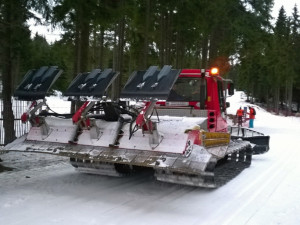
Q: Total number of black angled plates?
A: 3